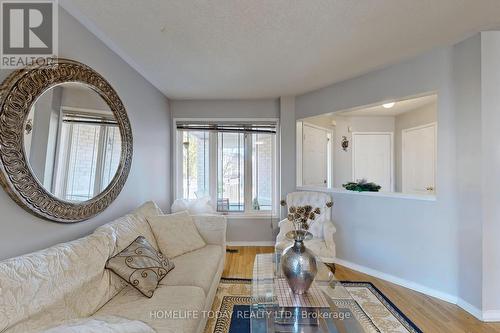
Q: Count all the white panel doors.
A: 3